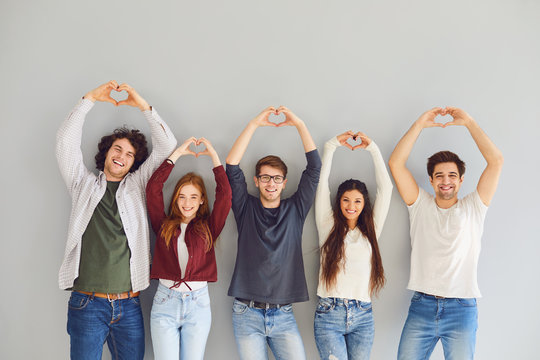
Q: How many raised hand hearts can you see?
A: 5